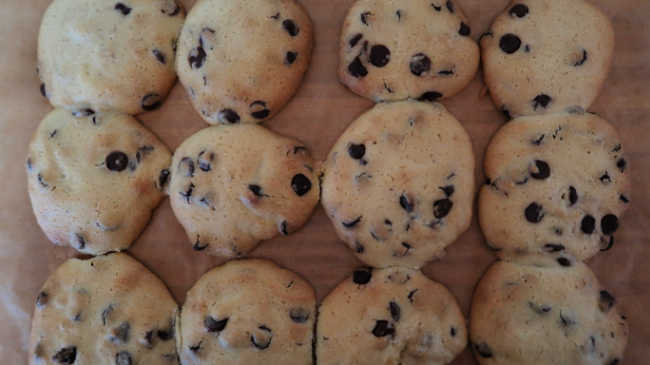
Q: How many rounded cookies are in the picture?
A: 12